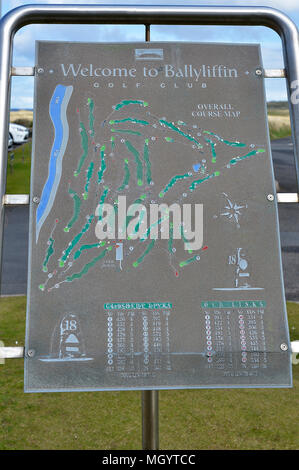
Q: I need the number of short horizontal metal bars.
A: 6